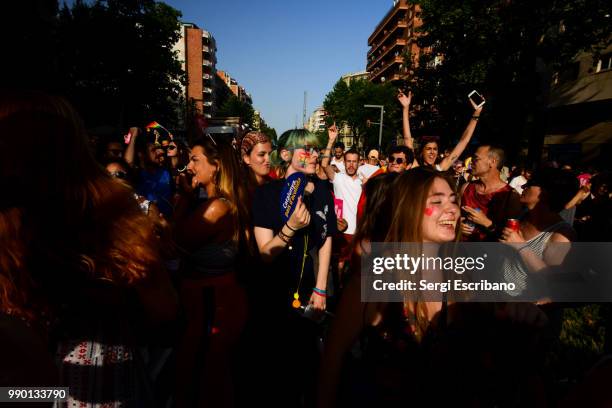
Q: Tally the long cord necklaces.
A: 1